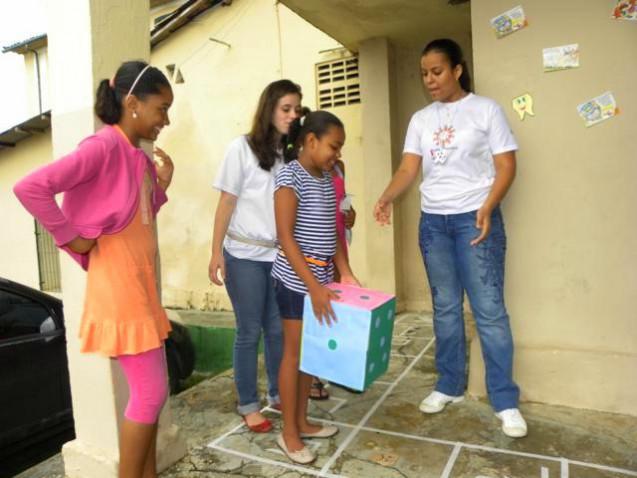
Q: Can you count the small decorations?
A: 5